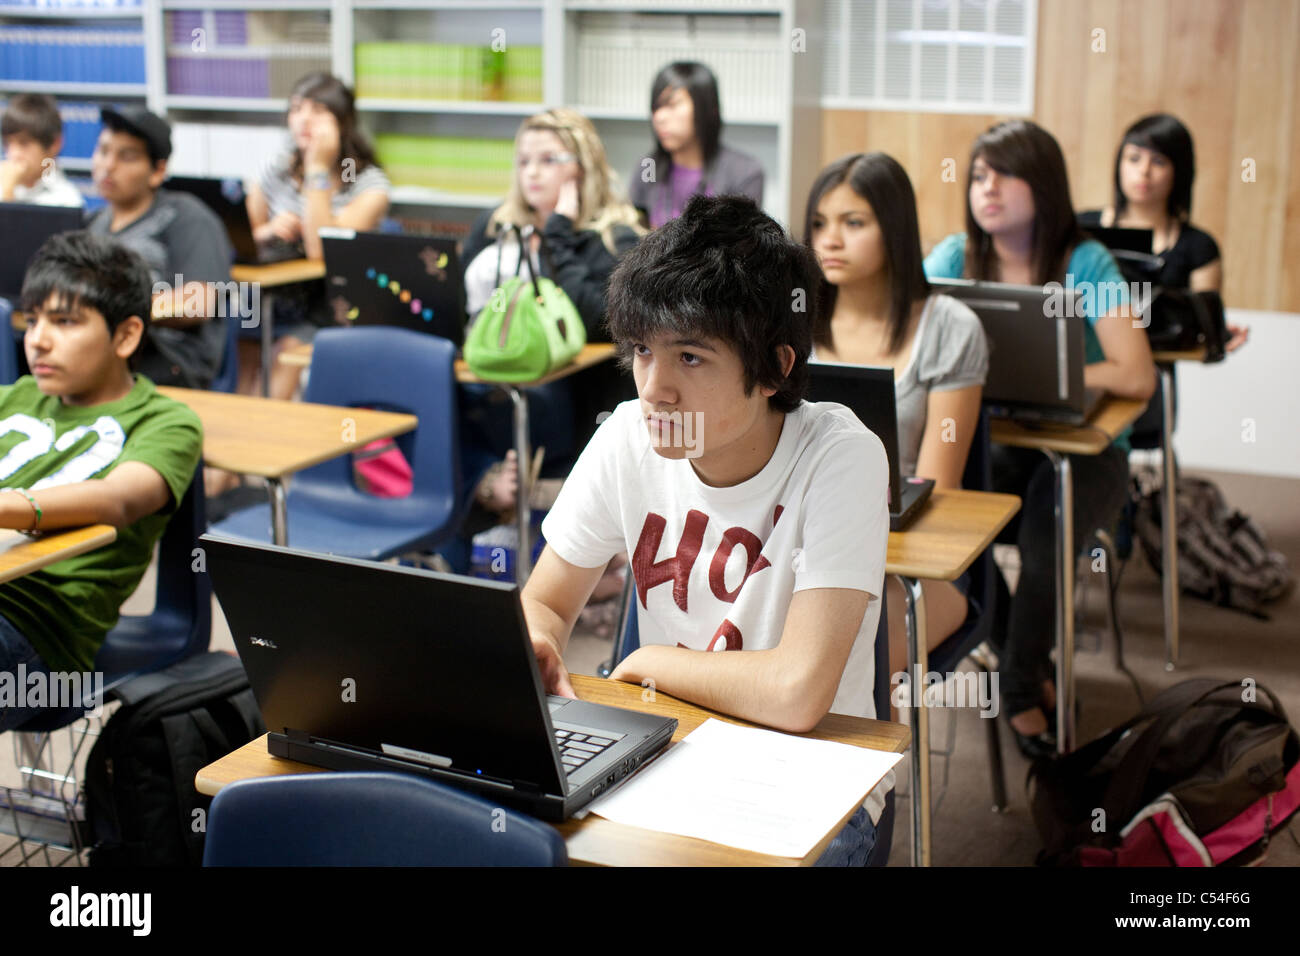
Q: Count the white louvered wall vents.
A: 1